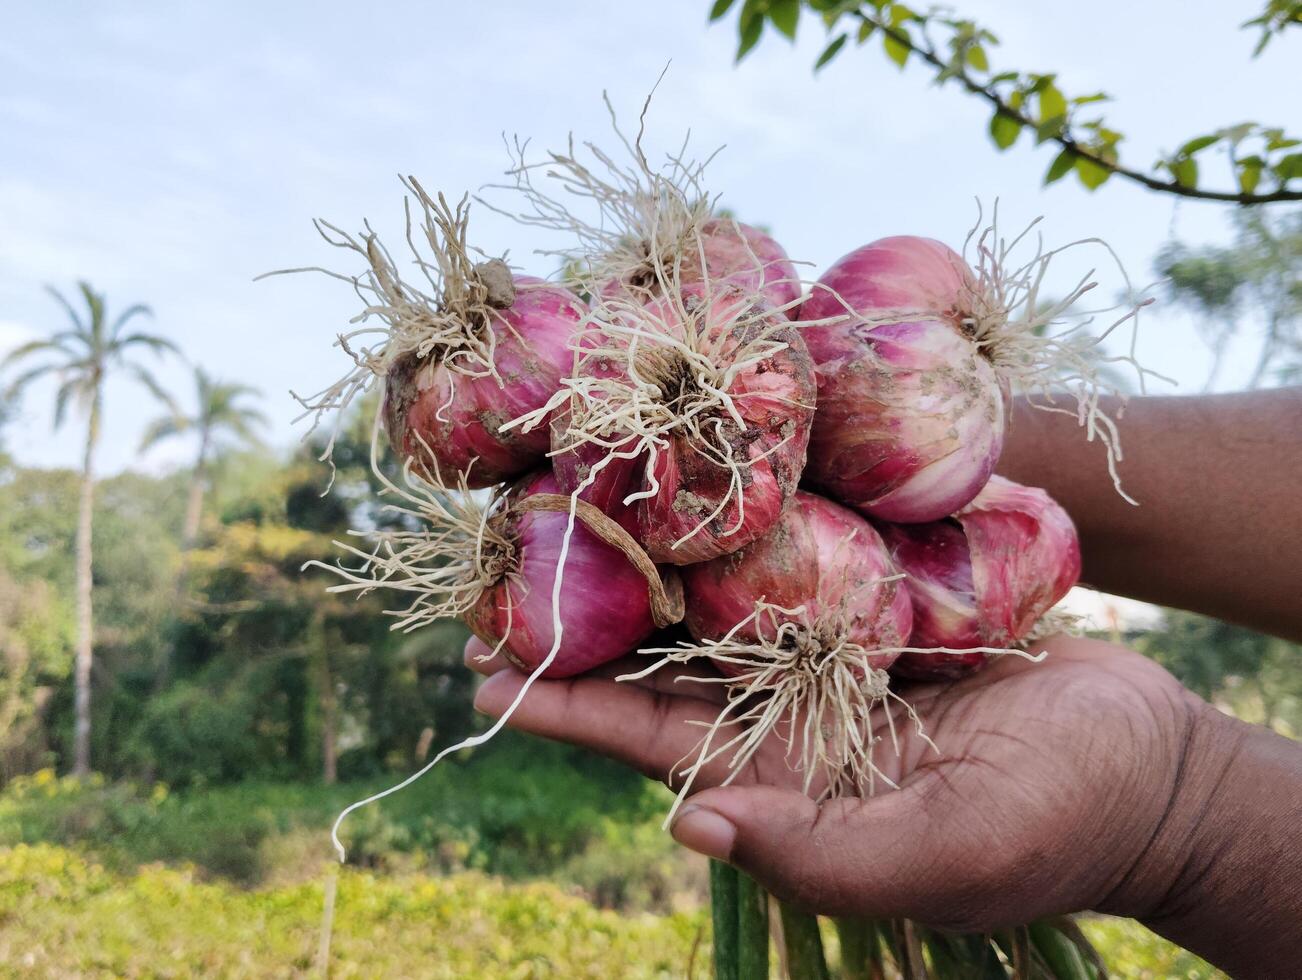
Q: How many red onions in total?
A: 7